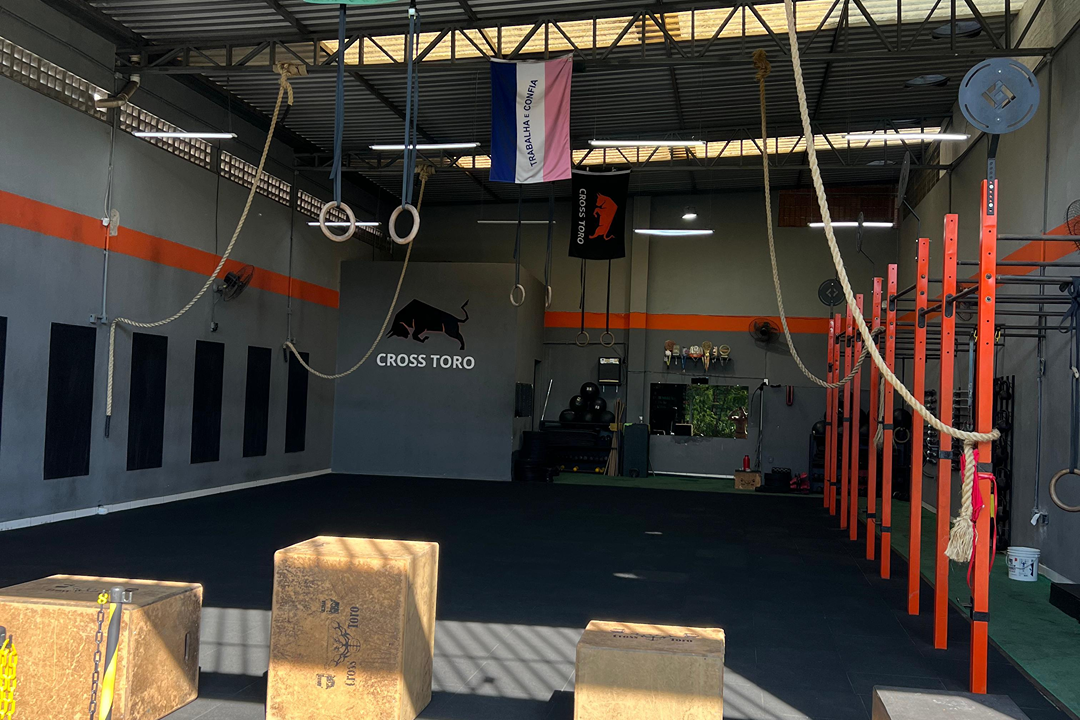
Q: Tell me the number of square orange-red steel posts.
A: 9